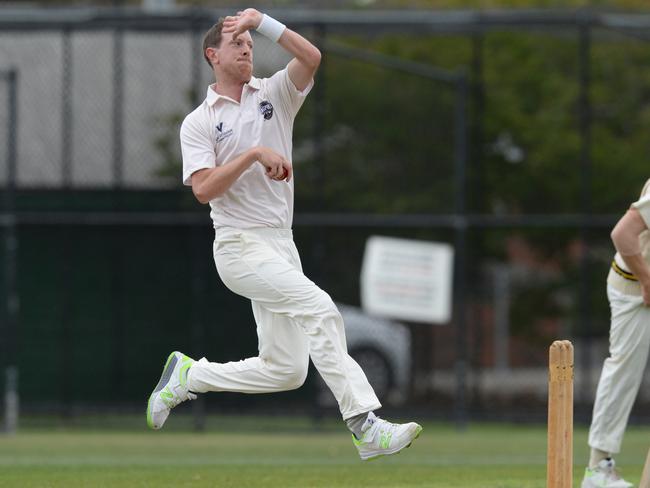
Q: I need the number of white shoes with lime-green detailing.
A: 3